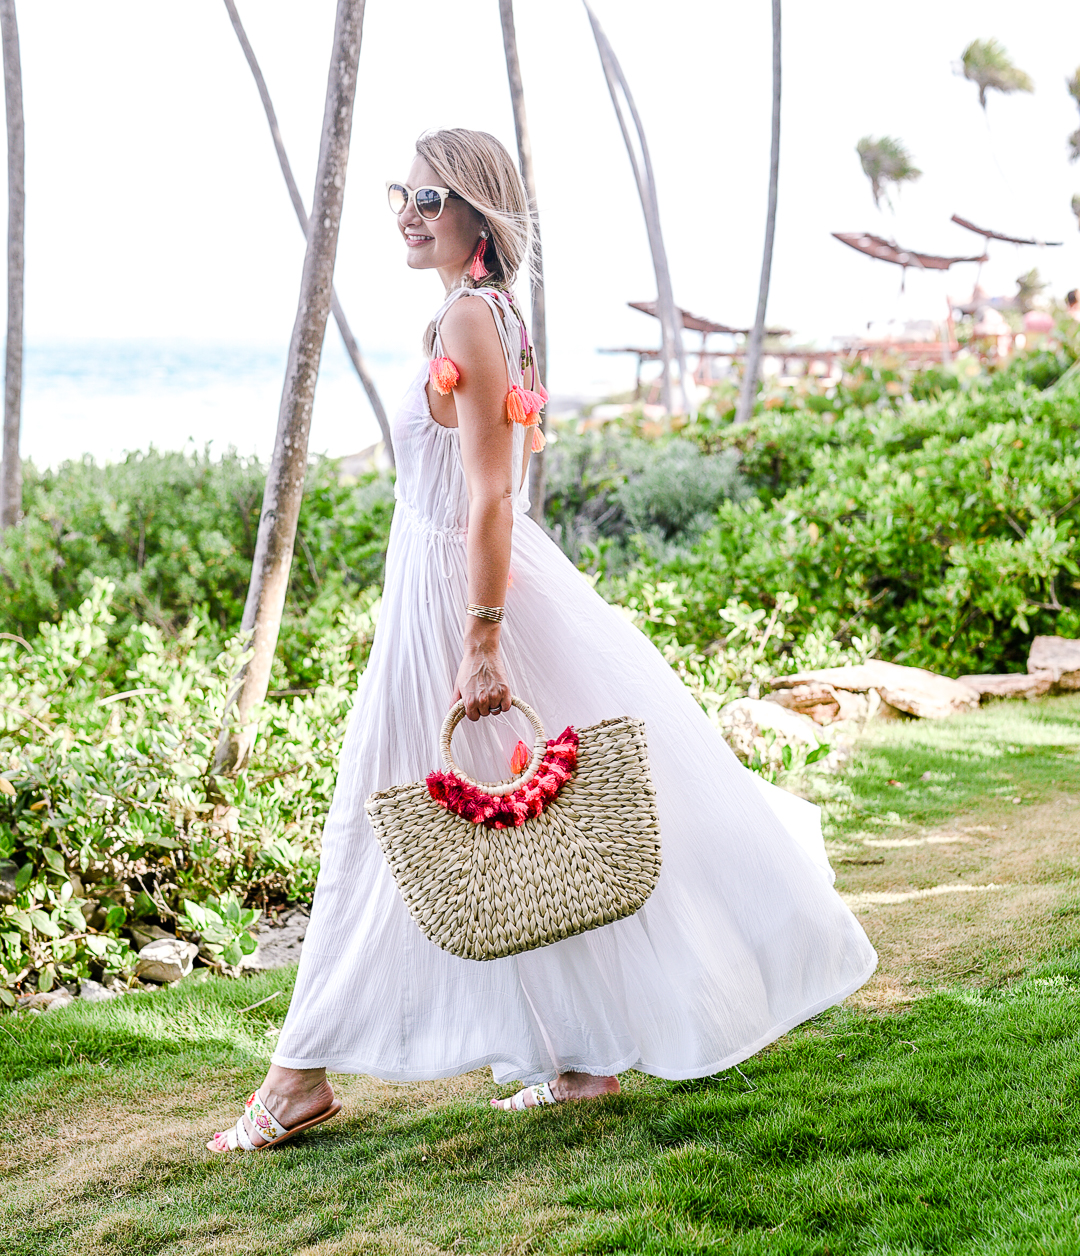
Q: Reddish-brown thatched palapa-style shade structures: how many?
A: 3